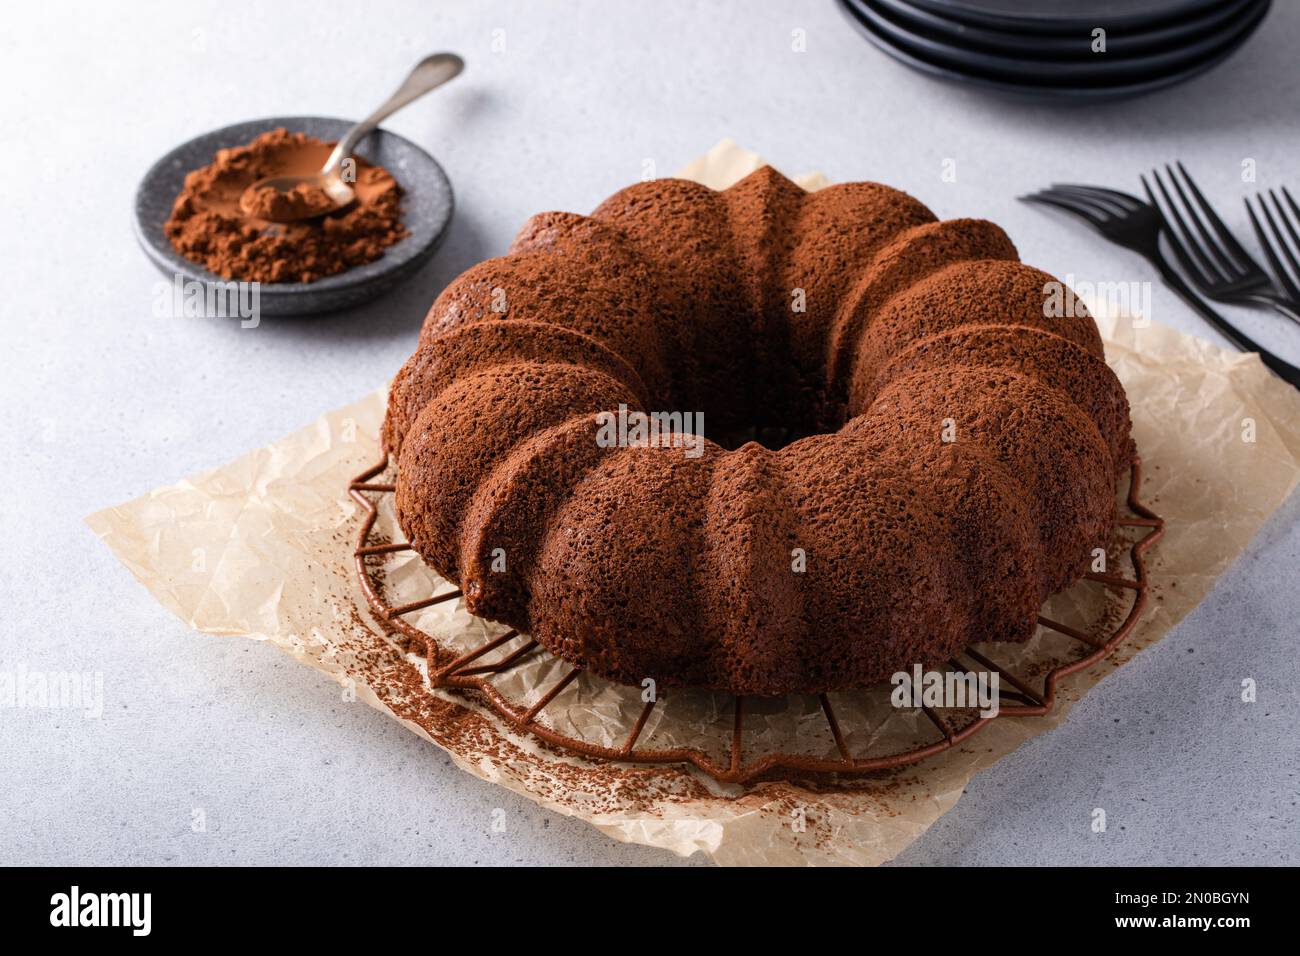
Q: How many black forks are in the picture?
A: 3